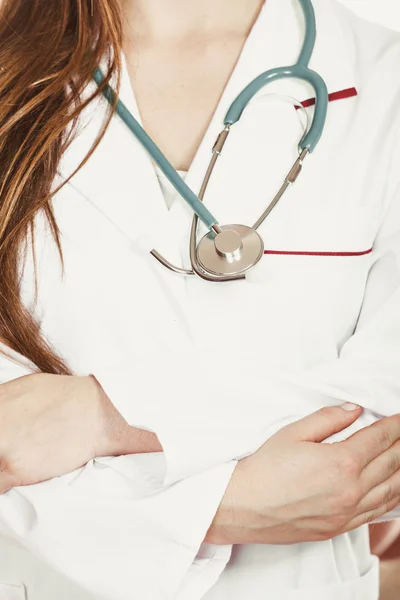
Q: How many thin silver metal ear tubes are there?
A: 2